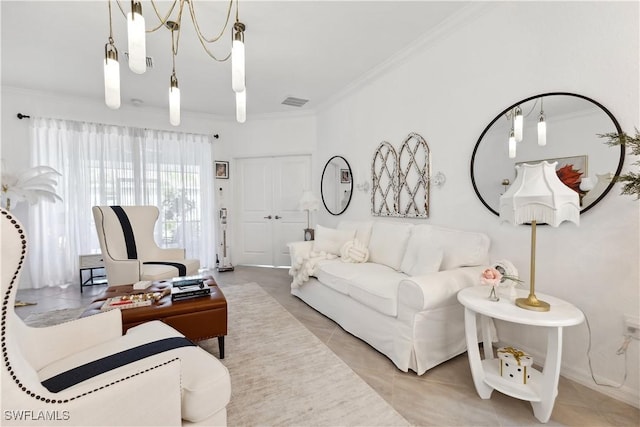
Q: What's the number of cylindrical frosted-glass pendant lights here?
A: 5